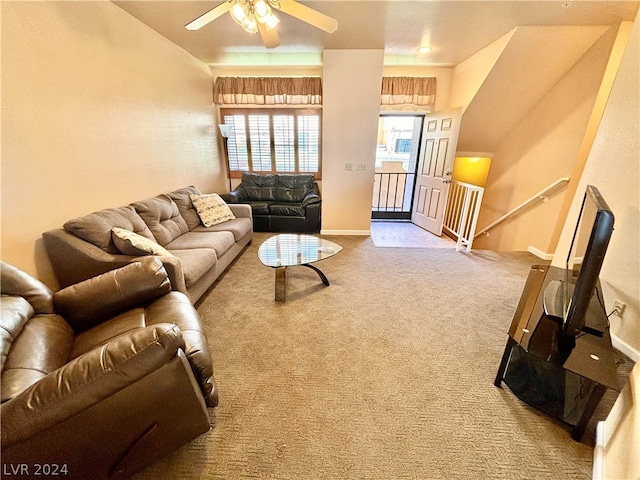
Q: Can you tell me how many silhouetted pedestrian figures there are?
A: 0